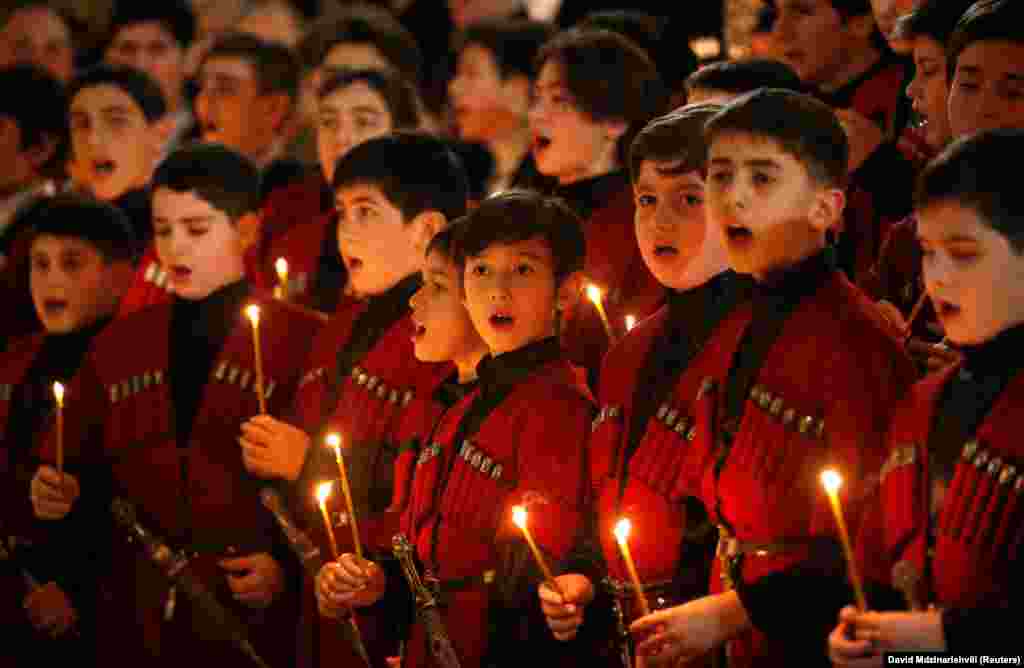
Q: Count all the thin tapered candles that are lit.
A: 10